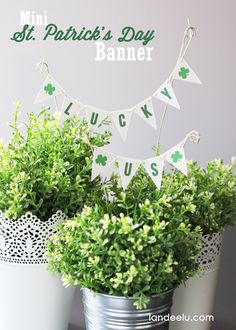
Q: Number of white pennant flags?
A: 11